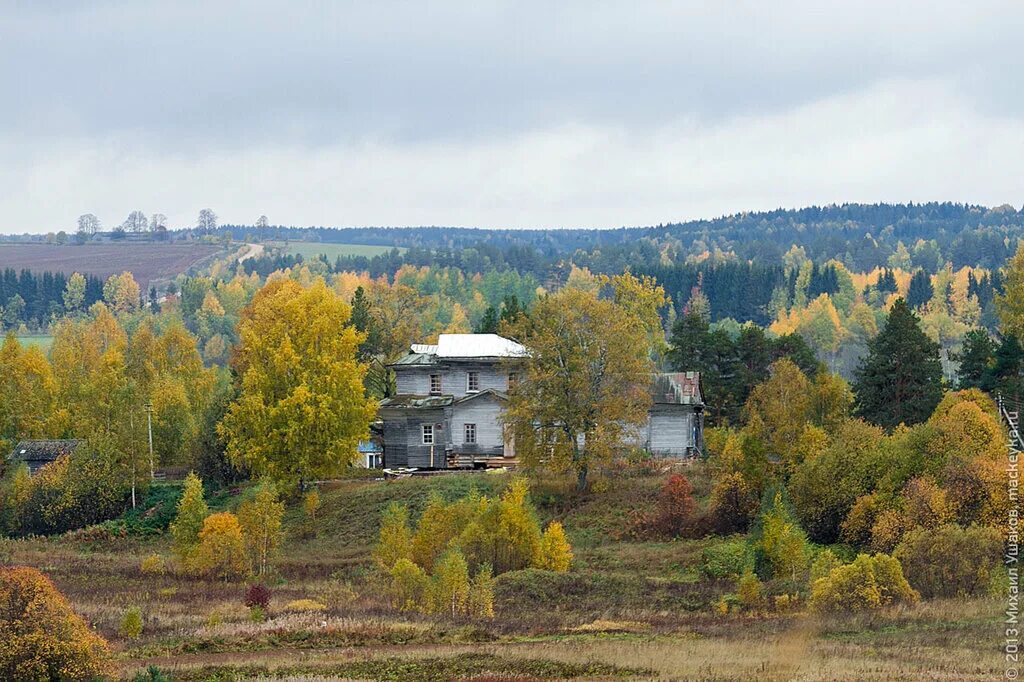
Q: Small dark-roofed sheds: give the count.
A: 1